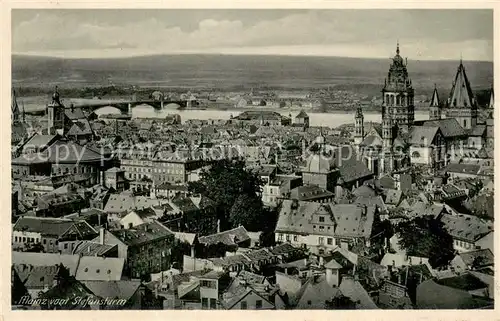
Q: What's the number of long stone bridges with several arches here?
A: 1